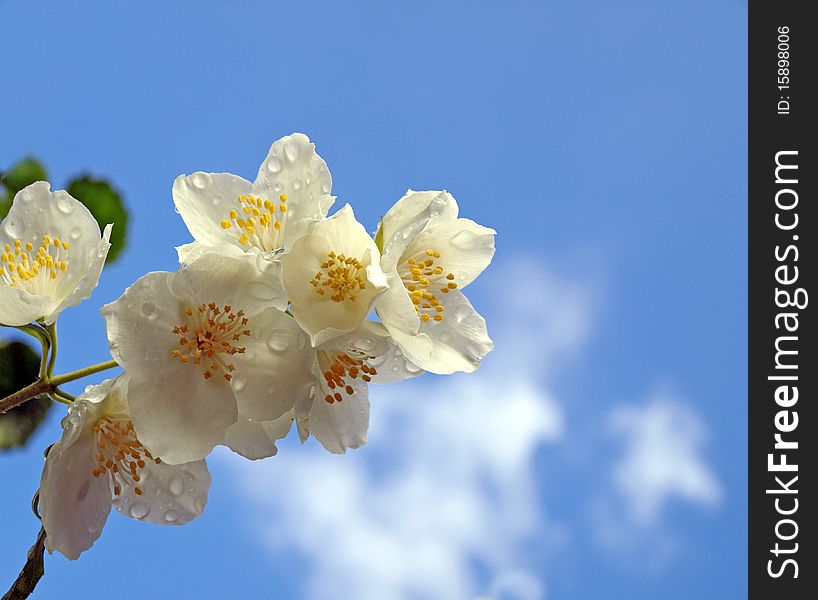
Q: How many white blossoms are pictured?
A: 7